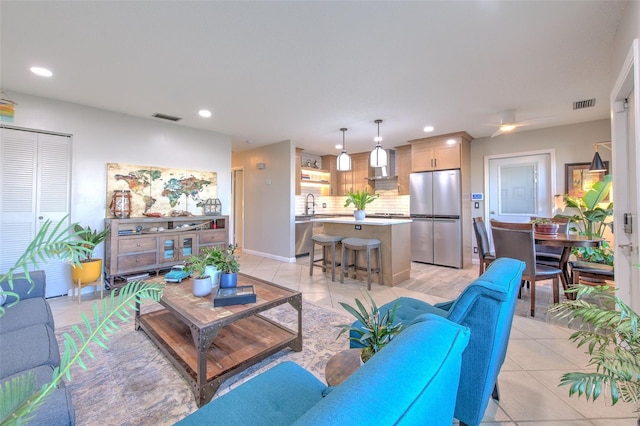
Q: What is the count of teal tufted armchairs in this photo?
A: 2